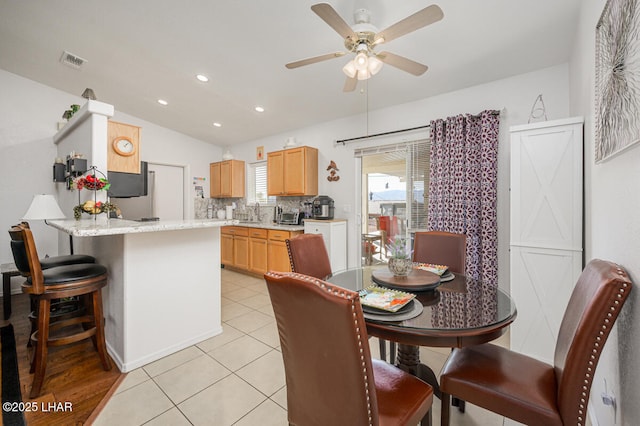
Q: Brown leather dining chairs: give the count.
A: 4